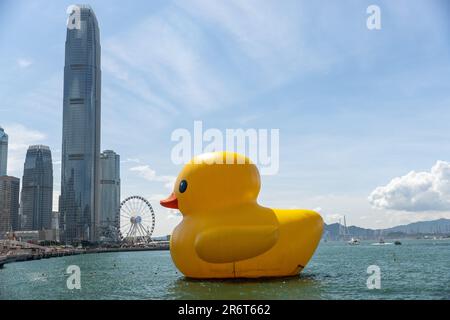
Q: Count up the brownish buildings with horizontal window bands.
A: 1